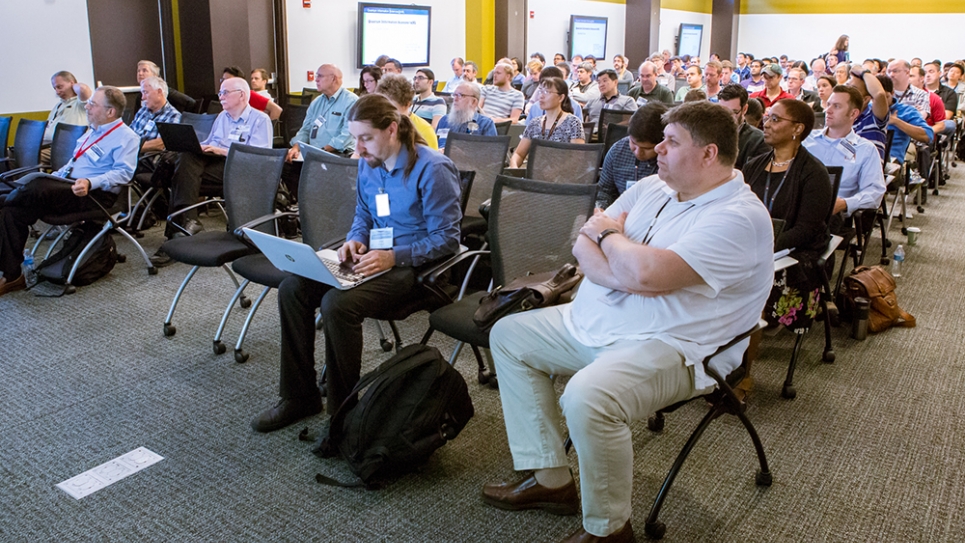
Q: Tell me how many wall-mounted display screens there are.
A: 3